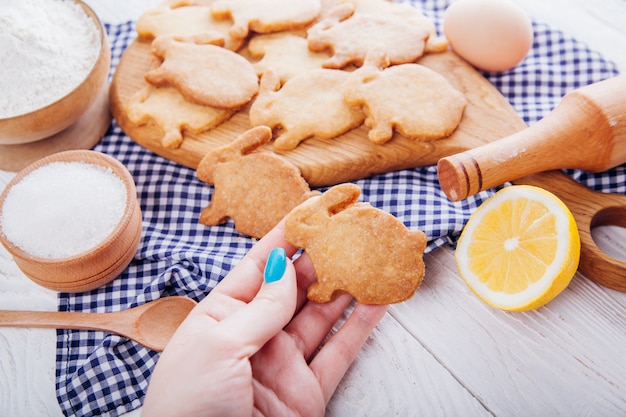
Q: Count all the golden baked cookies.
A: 11